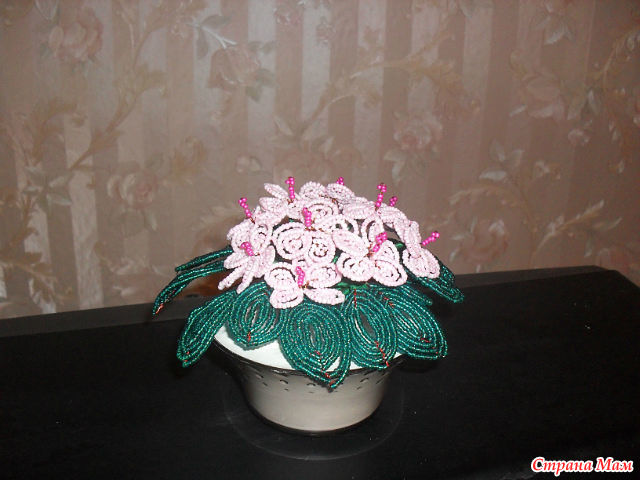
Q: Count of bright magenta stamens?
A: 10